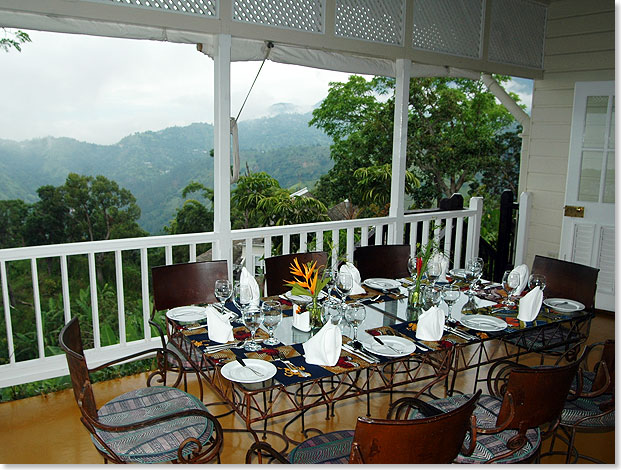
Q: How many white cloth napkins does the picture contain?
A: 8